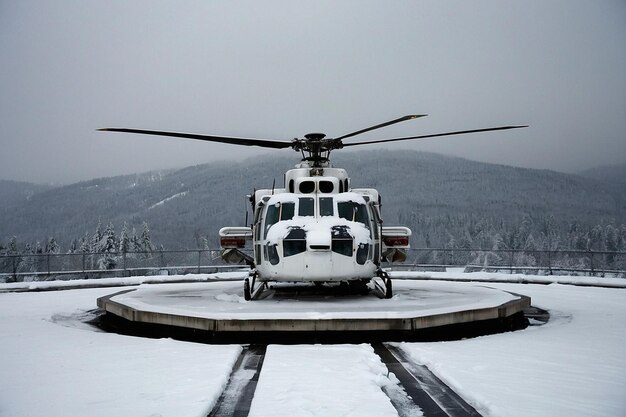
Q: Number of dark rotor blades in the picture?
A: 3